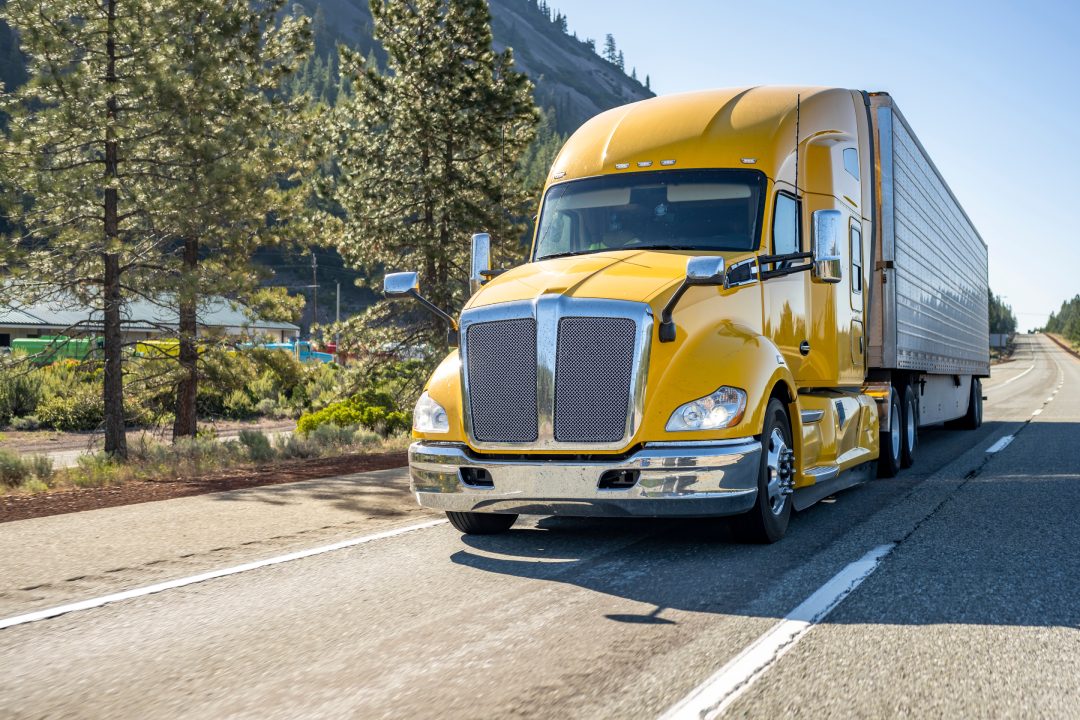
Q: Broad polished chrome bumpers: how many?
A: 1